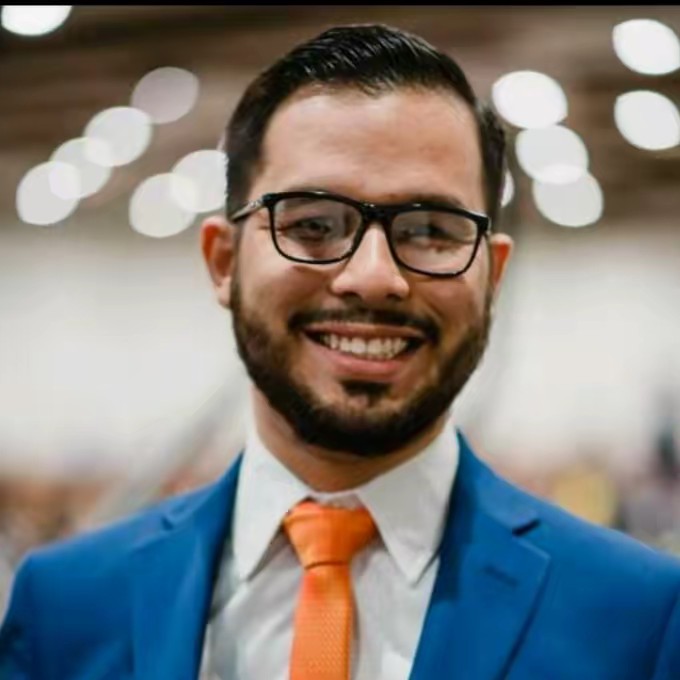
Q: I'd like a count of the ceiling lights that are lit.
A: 13